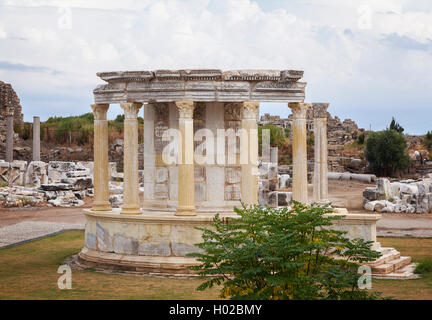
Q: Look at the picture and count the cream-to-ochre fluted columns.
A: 5